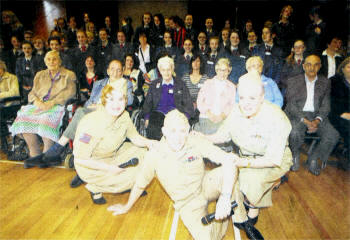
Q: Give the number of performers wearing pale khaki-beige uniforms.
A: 3